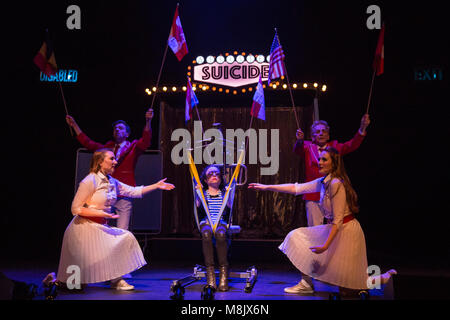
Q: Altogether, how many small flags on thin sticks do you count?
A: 6